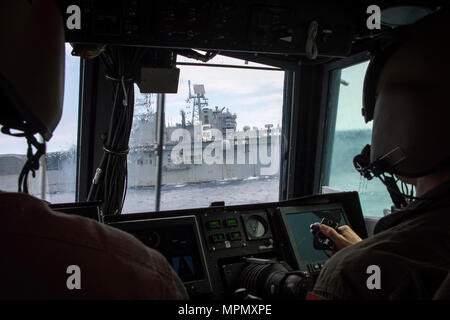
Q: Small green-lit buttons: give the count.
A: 4